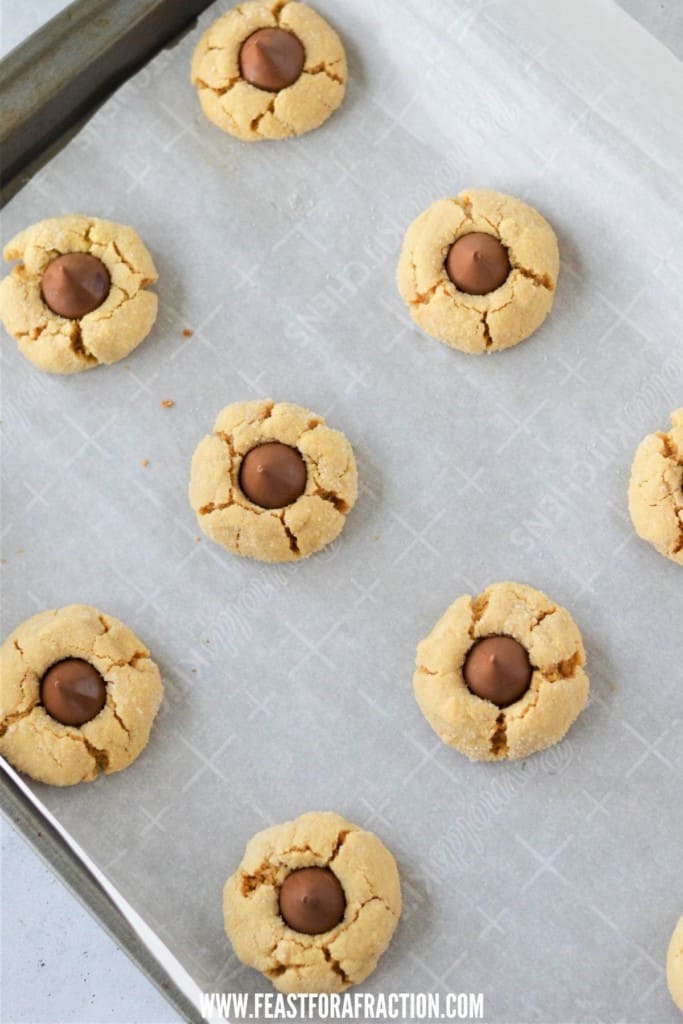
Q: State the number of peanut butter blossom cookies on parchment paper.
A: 9